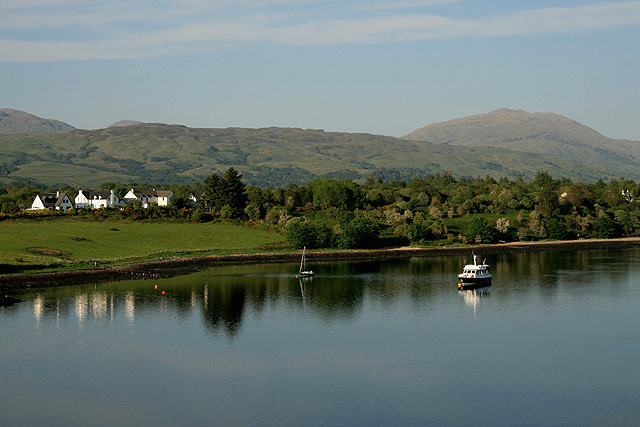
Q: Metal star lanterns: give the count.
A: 0